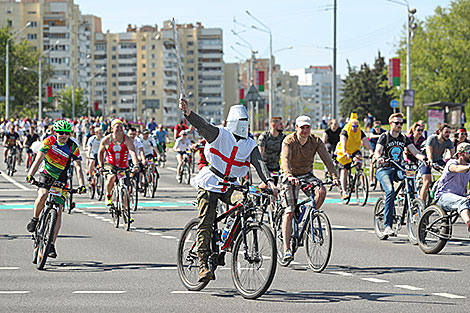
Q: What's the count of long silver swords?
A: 1